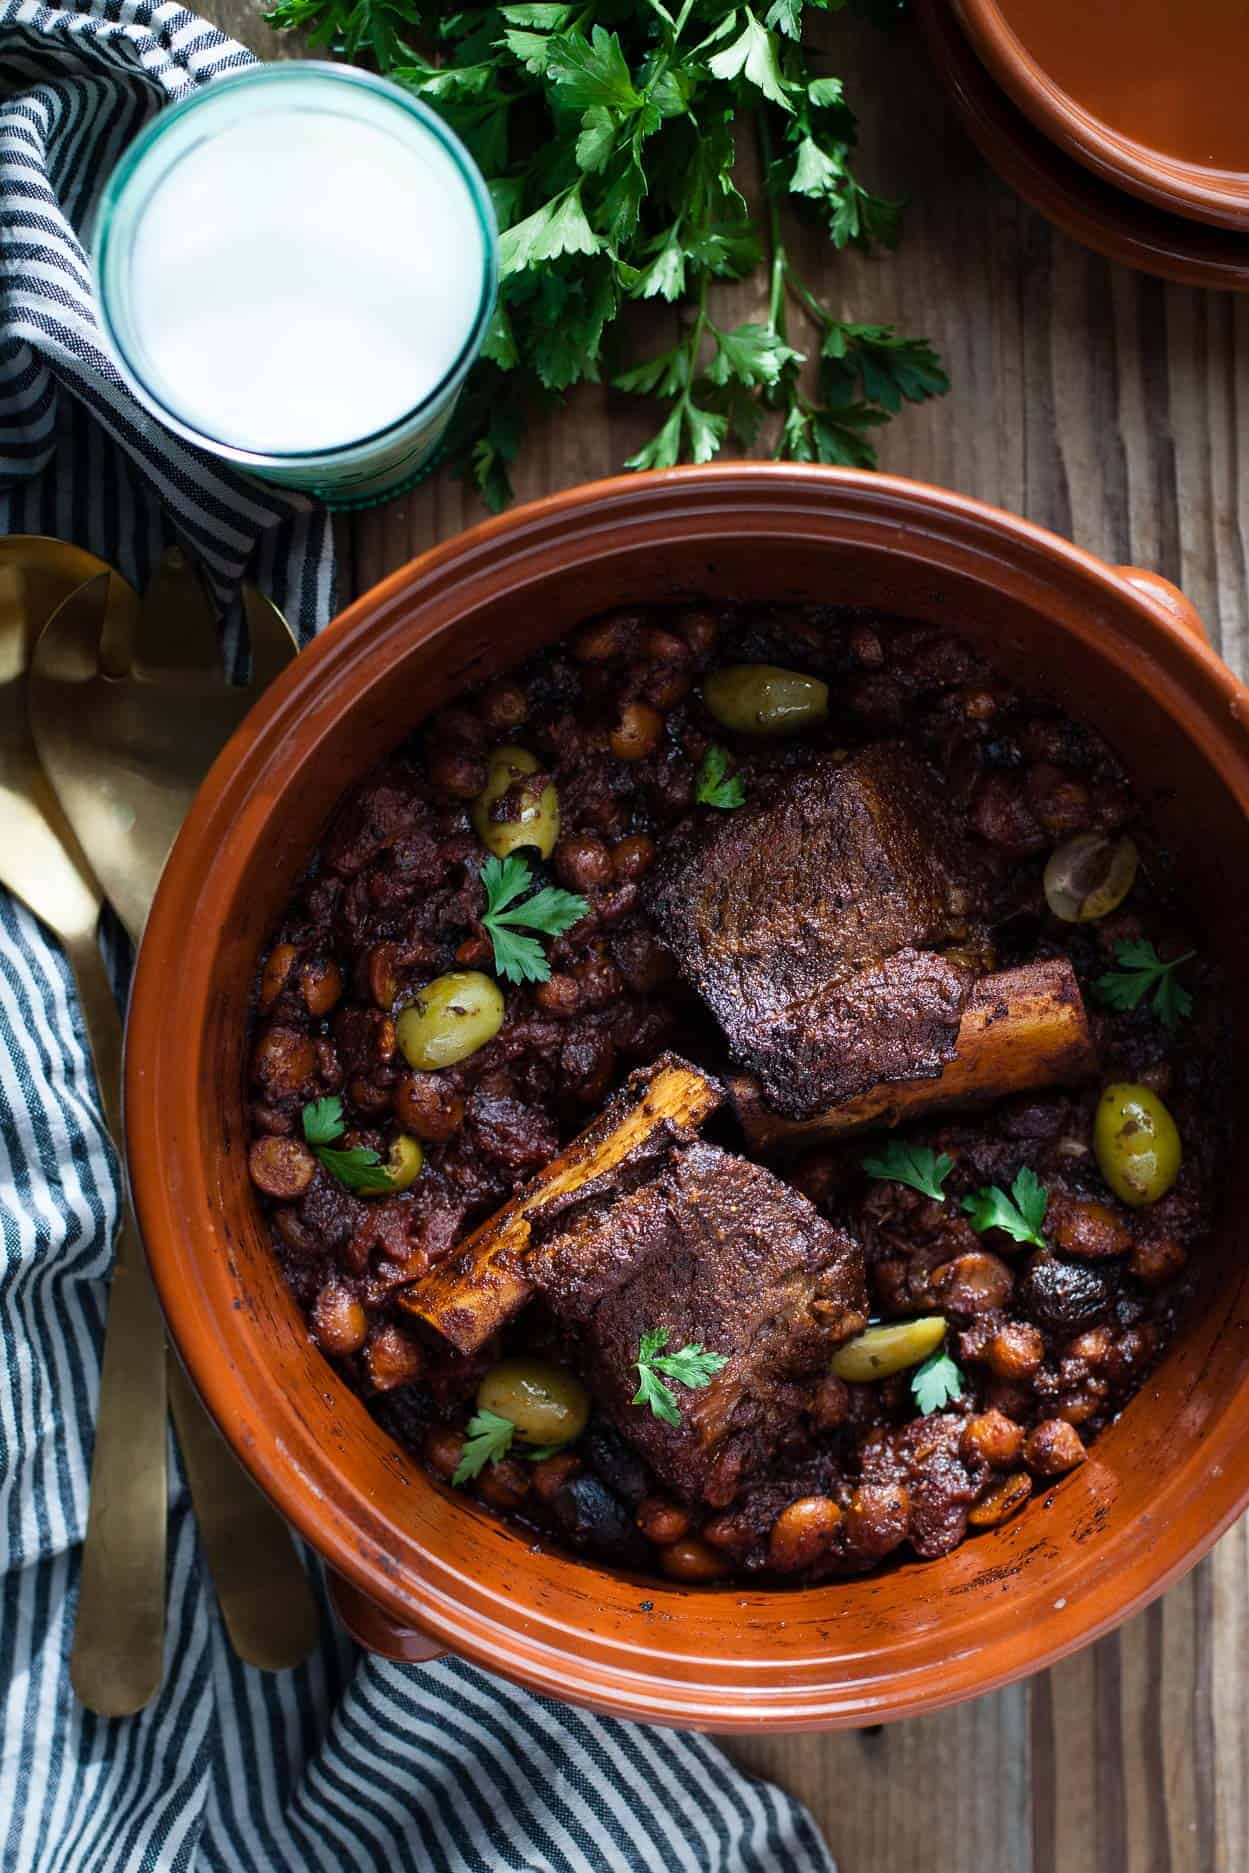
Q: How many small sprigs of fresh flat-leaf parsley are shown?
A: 9